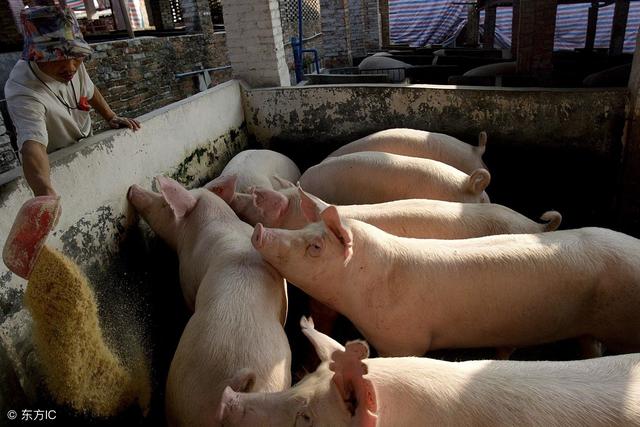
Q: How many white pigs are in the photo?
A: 7